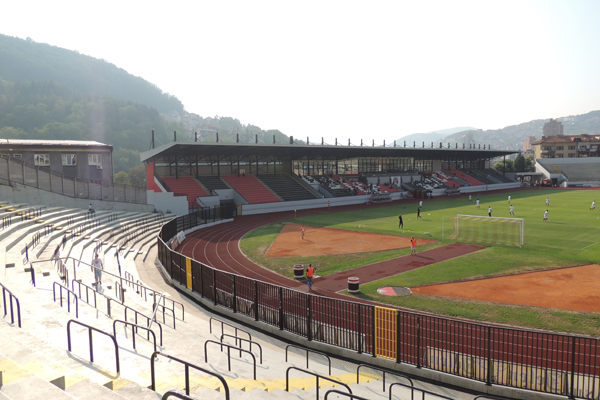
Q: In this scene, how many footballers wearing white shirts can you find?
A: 9